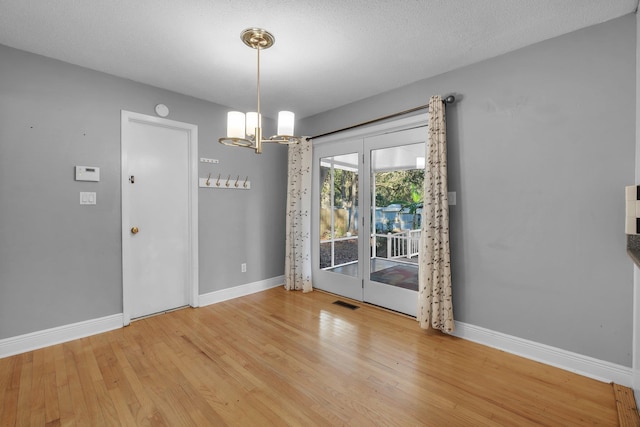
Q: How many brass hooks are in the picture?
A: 5